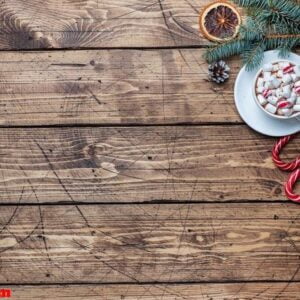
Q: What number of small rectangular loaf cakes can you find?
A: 0